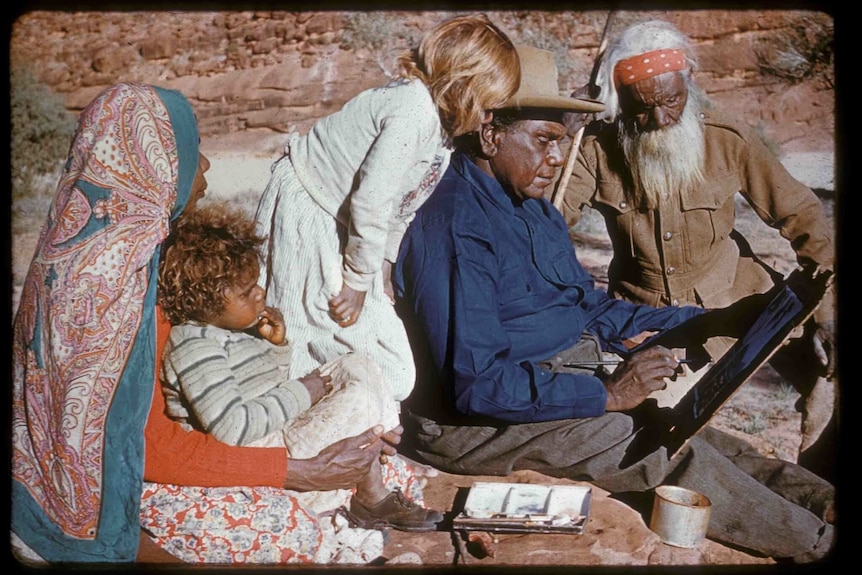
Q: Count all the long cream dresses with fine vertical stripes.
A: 1